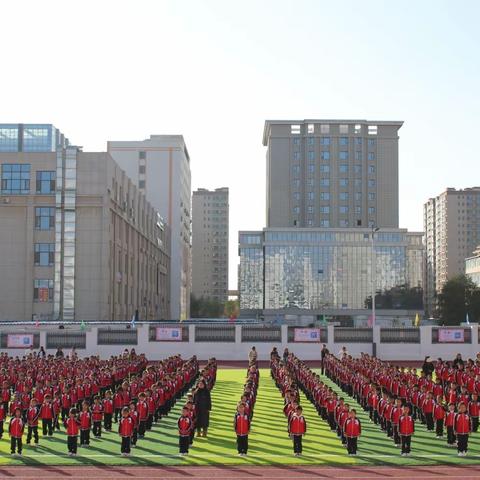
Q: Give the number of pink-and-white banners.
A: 4